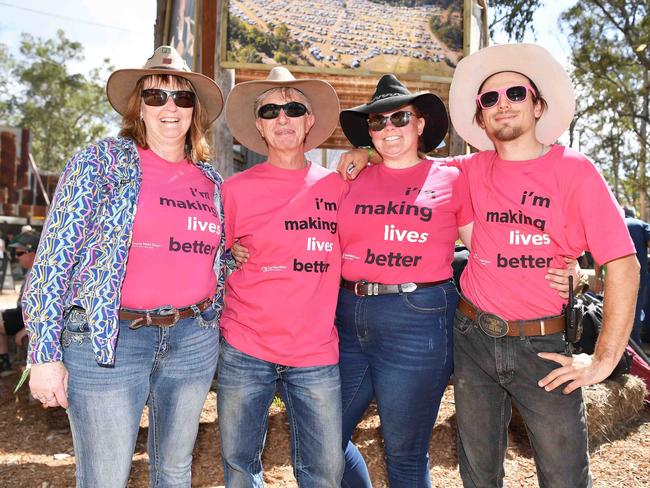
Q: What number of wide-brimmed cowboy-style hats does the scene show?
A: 4